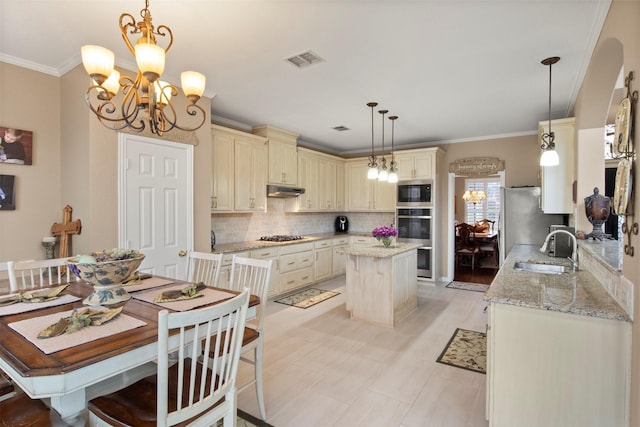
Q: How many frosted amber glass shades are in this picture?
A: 5